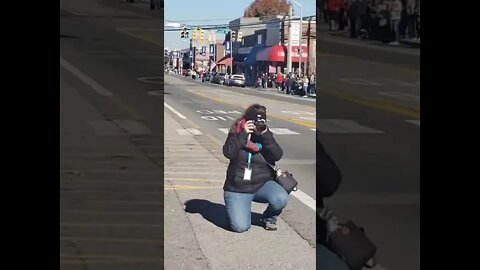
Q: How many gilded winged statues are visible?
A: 0